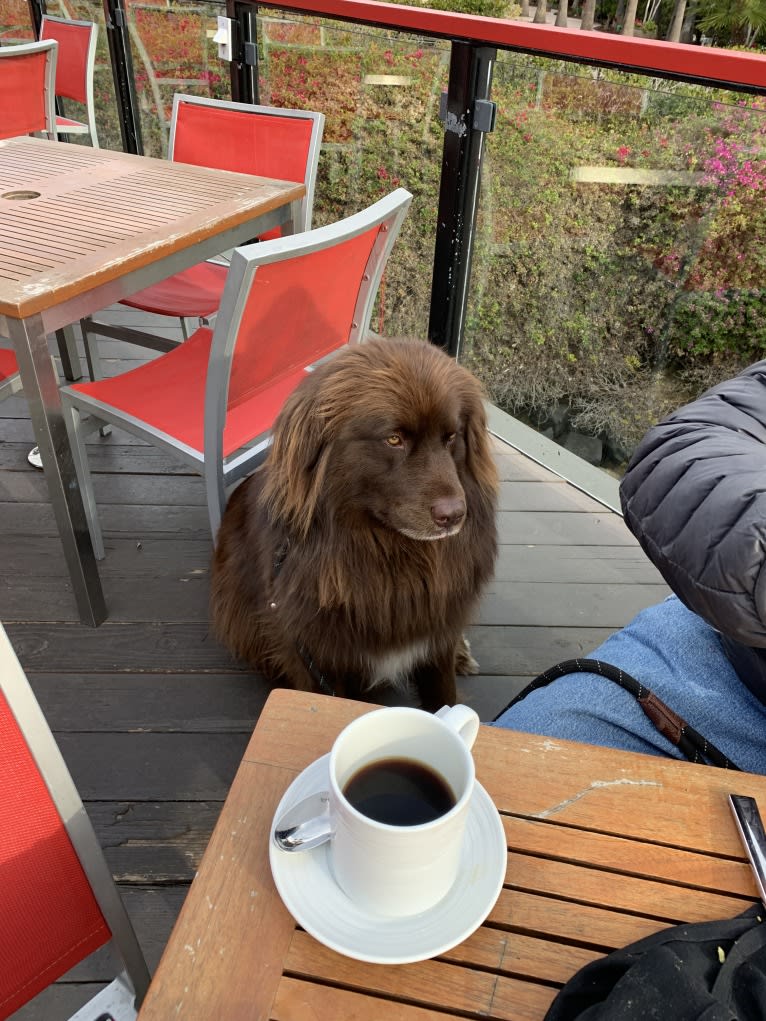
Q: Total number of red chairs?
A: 6